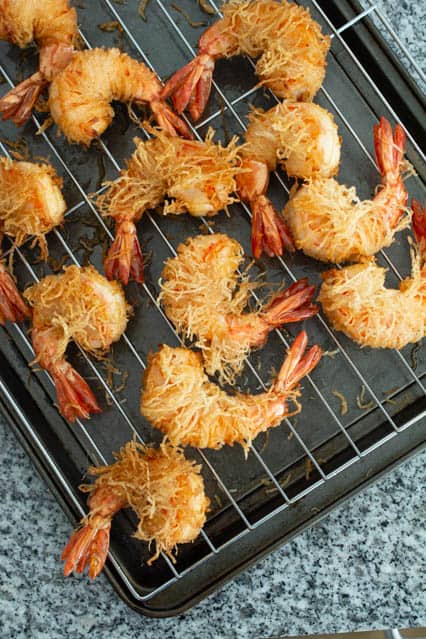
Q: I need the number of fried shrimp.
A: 12